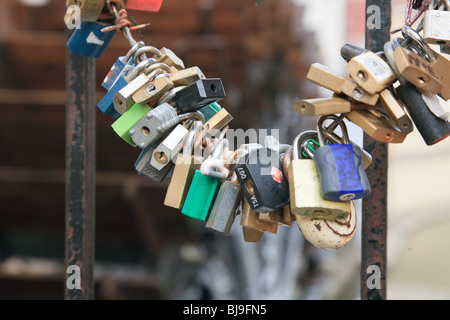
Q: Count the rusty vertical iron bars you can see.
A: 2